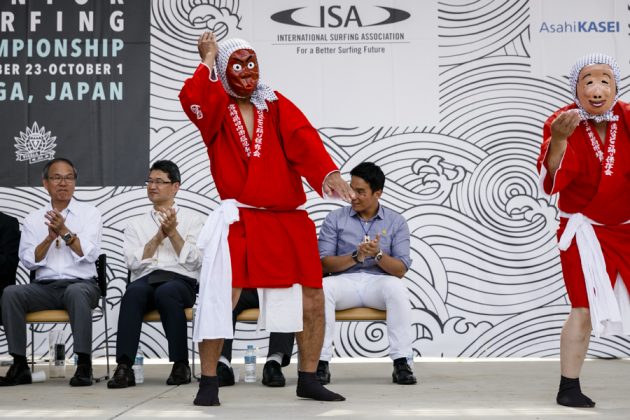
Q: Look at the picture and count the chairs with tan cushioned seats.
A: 4